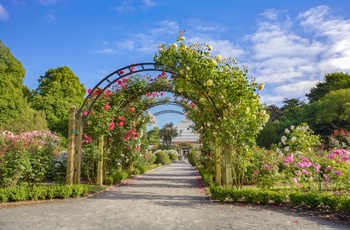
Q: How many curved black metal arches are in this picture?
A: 4